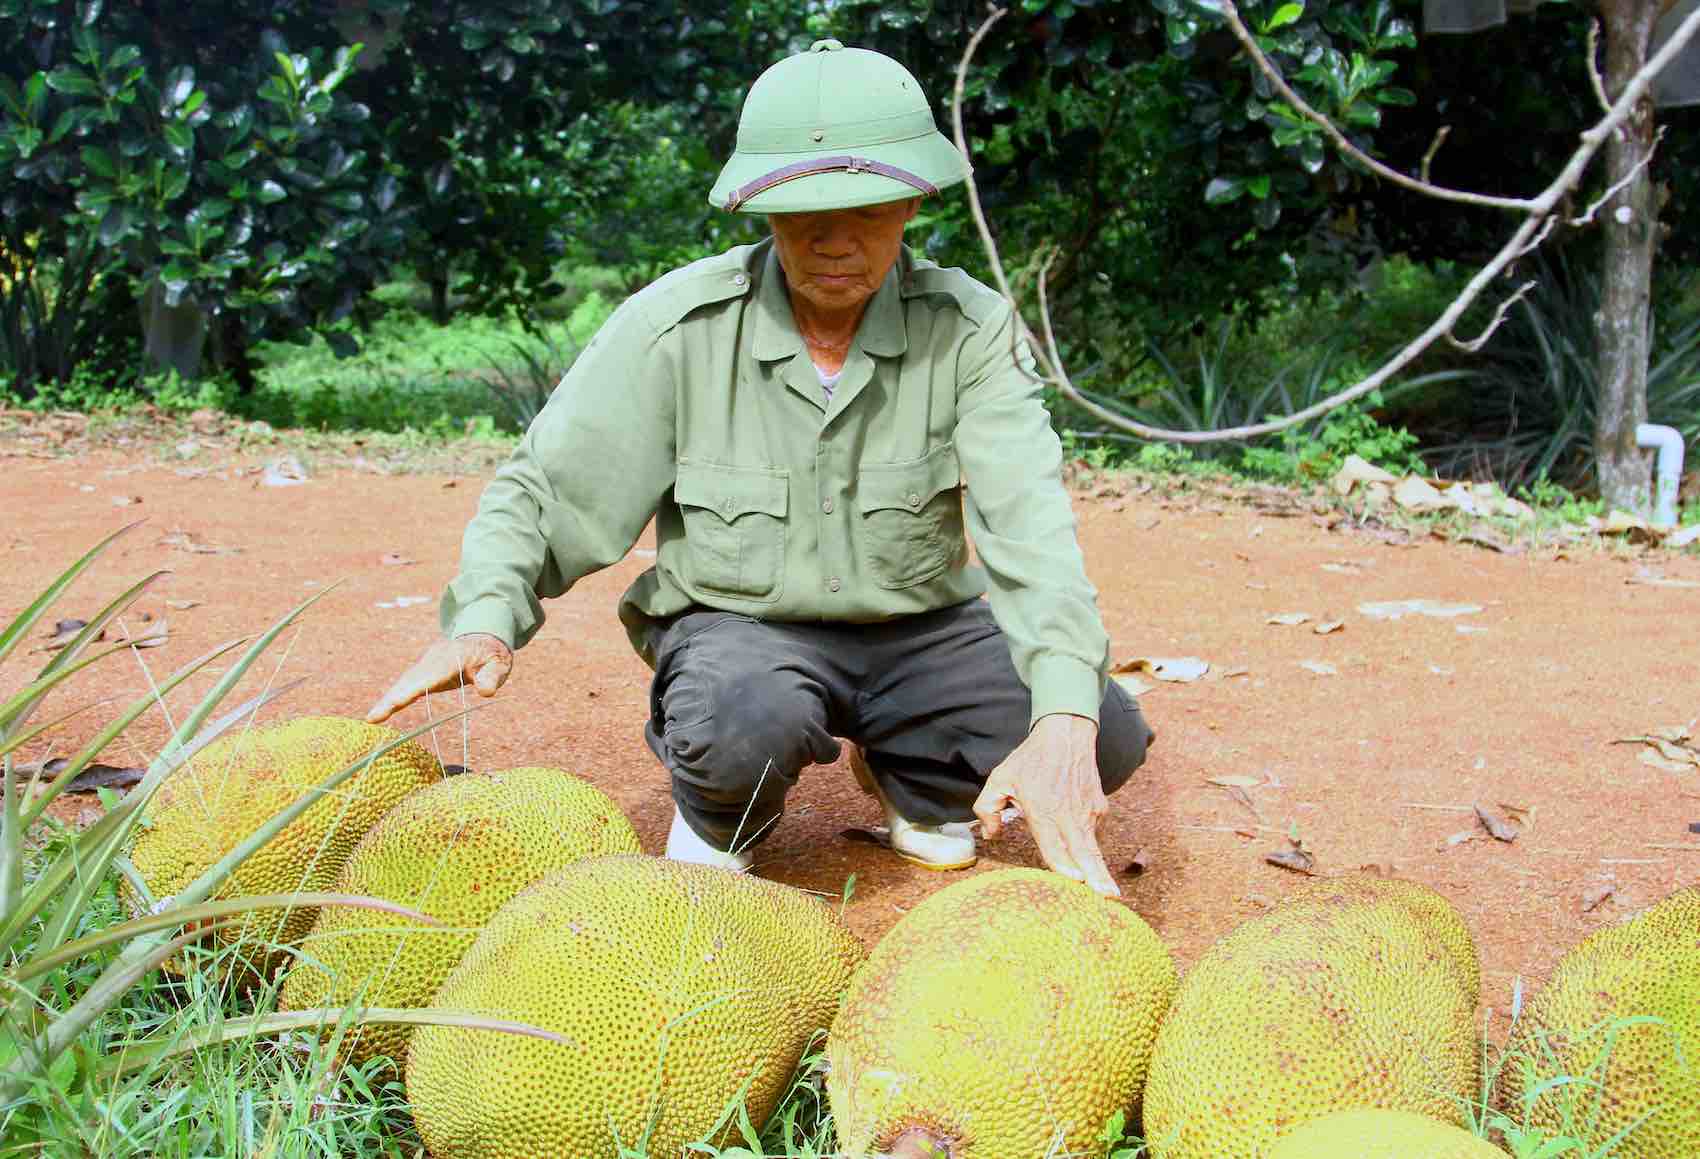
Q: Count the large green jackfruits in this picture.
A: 7